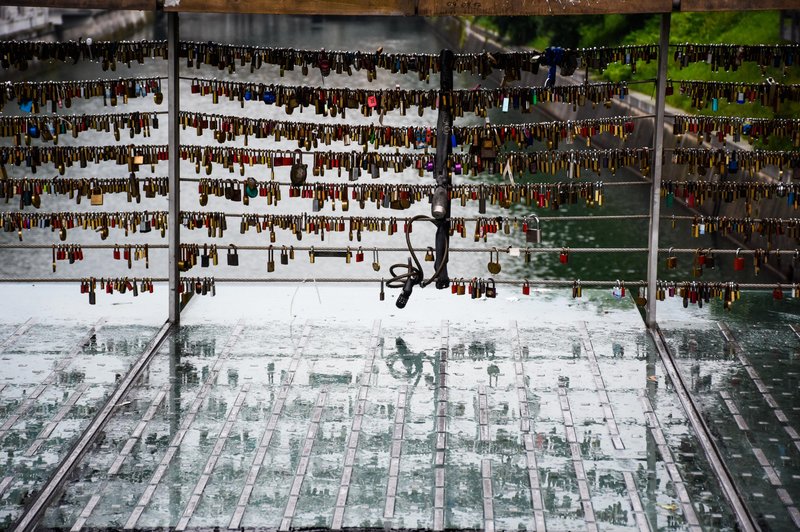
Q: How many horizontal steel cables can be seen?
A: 8